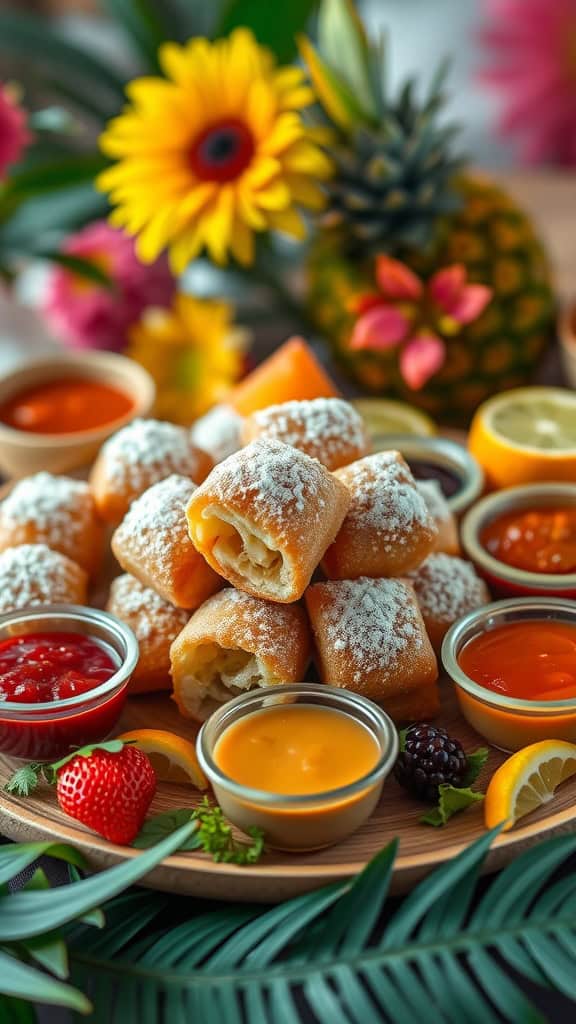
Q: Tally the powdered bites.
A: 13